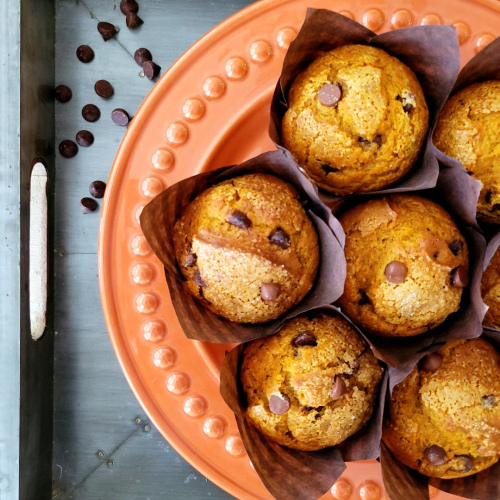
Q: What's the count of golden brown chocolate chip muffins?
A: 7